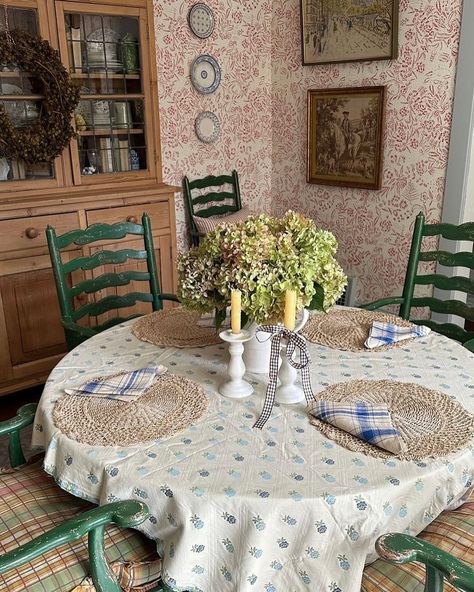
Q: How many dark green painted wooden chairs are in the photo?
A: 5